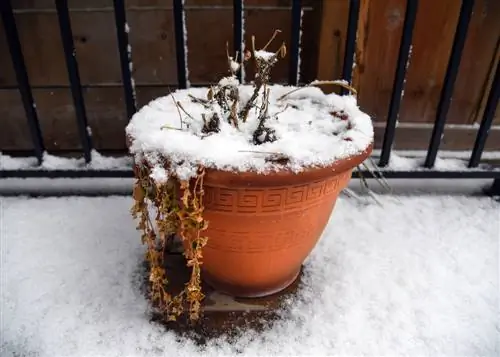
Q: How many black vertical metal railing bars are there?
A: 10